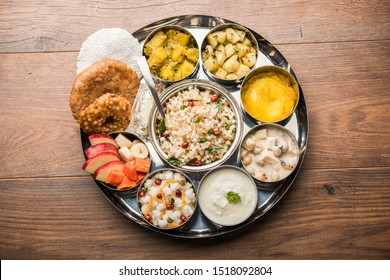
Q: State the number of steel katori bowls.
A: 8